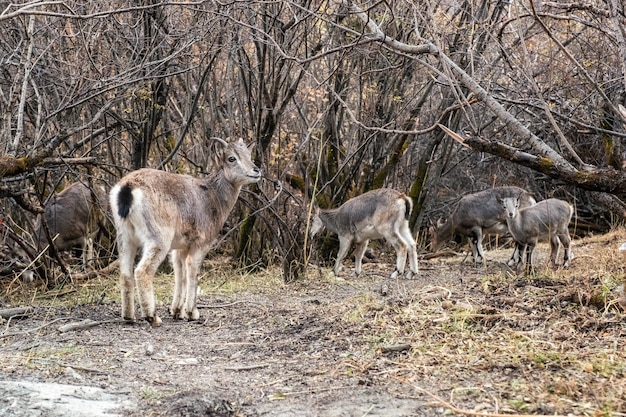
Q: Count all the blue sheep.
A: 5